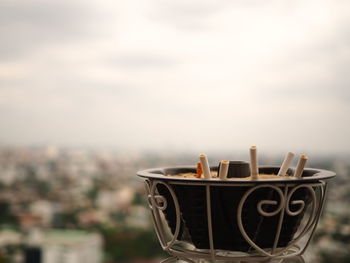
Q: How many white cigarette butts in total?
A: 5